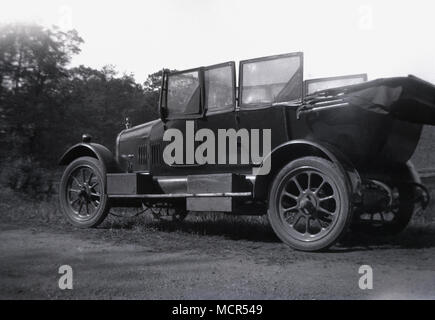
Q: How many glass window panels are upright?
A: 4